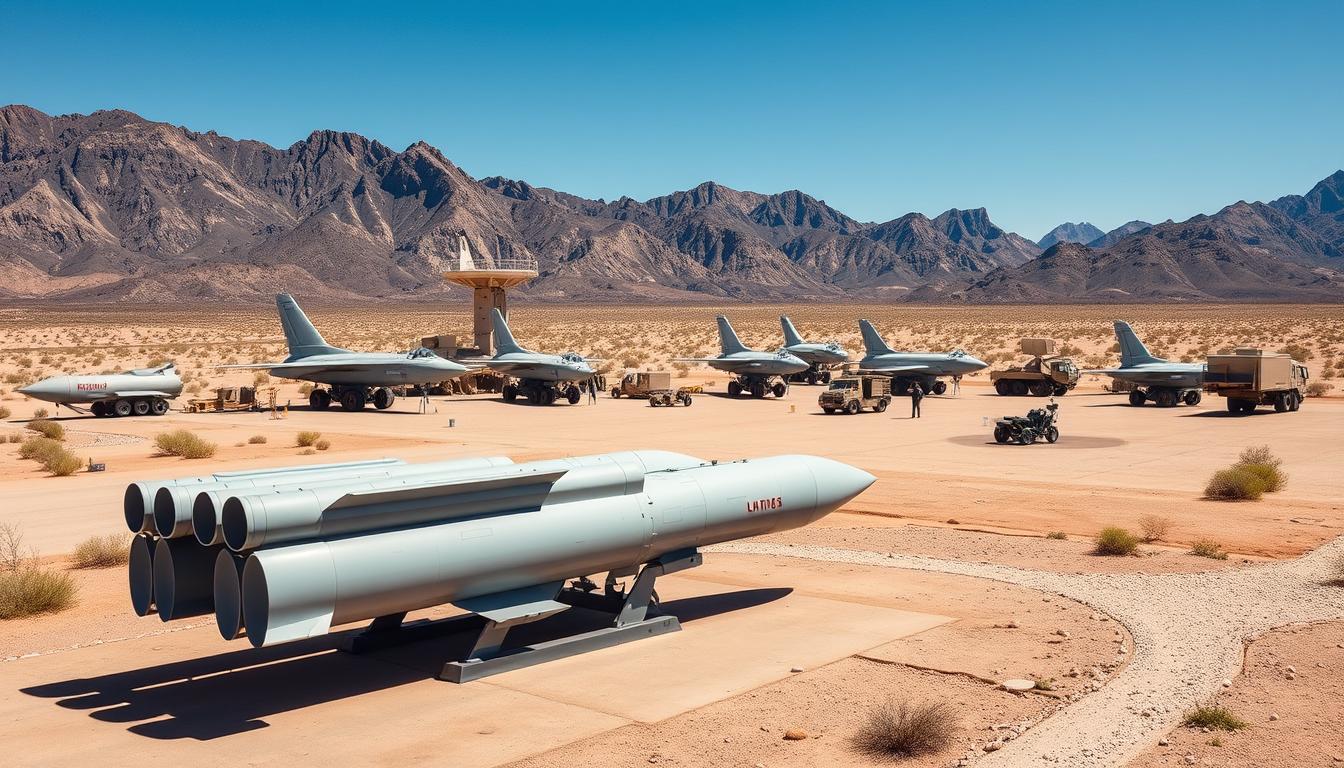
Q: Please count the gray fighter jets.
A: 6